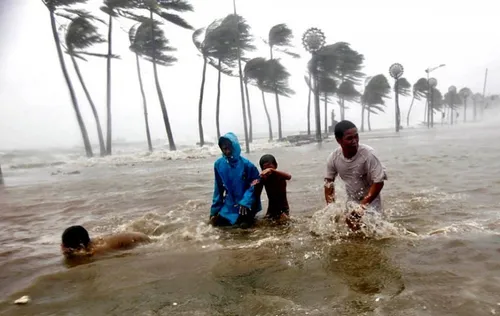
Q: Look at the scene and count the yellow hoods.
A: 0